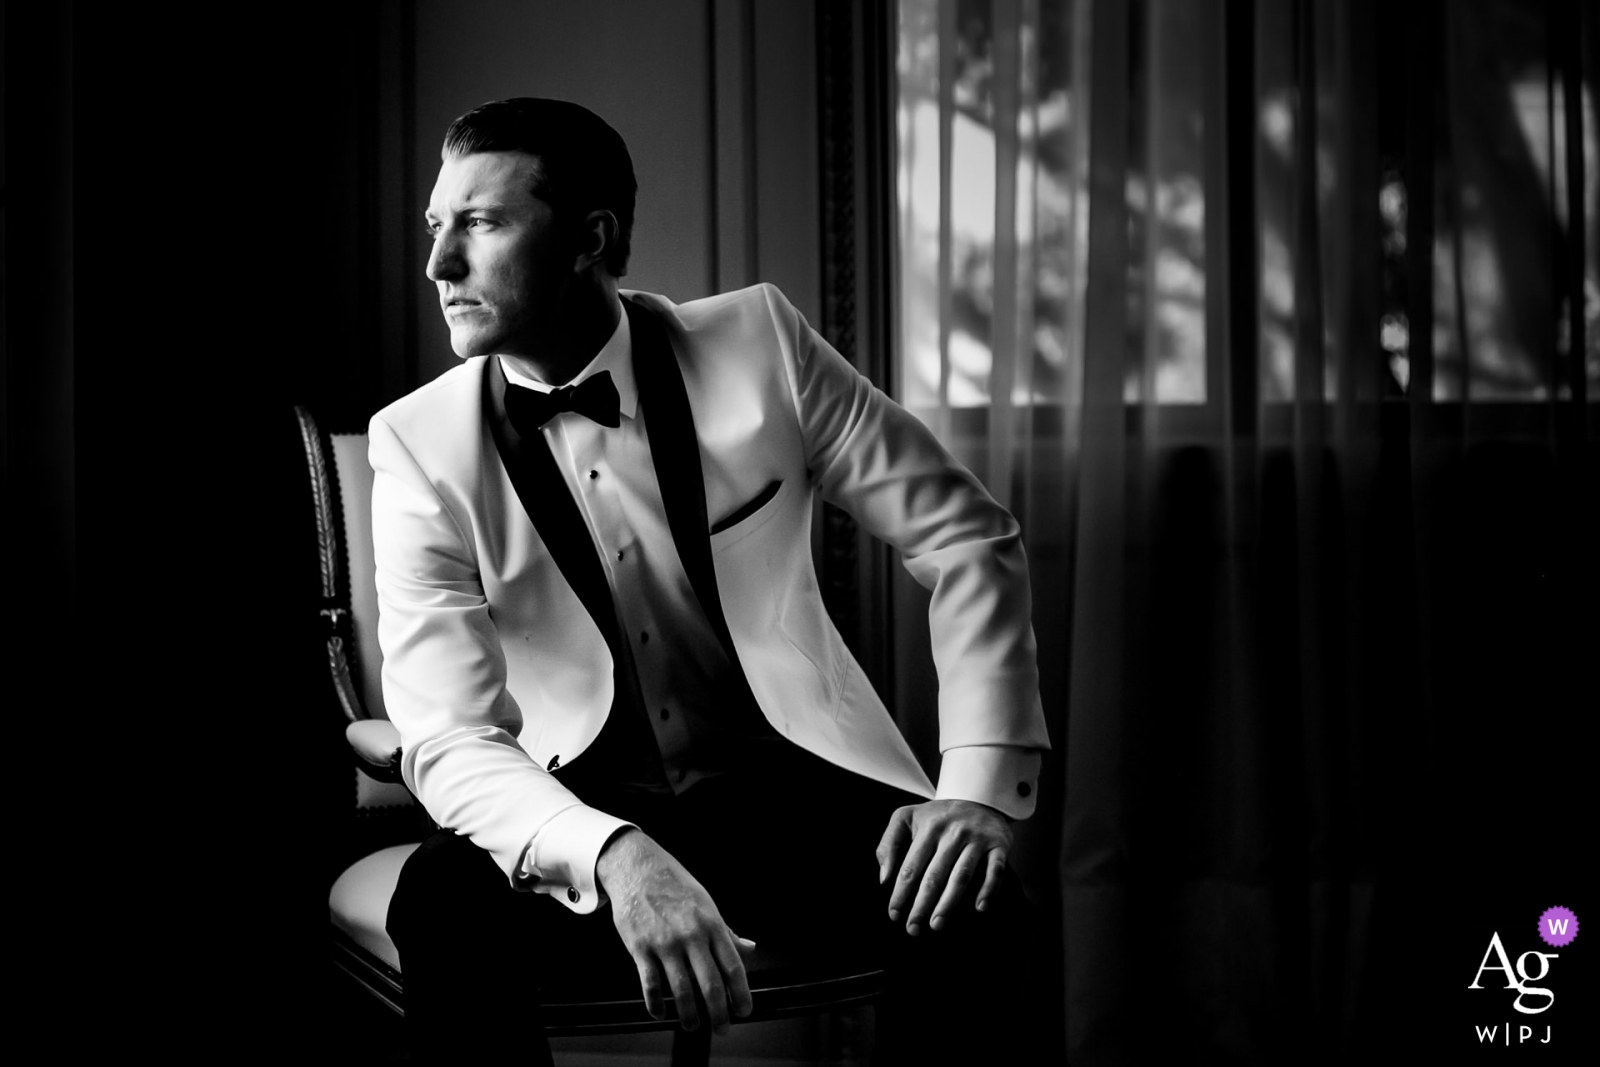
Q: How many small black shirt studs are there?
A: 4